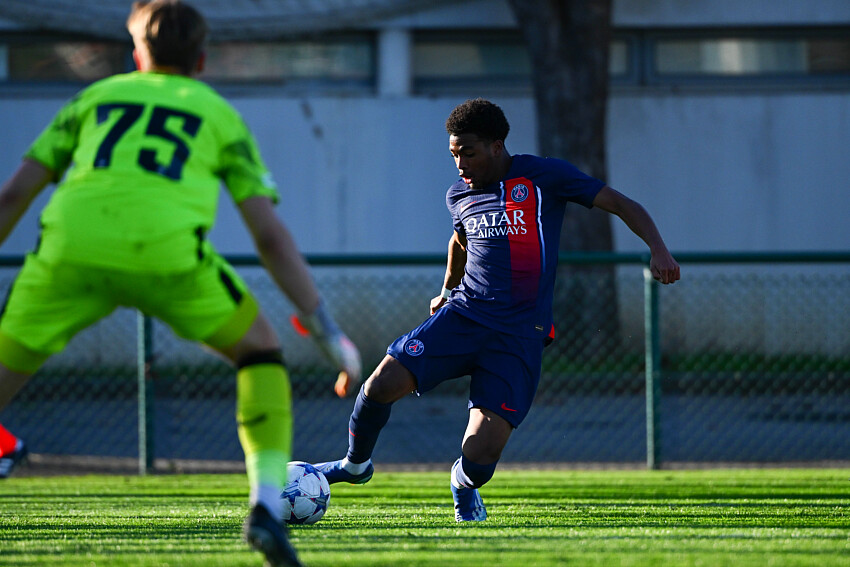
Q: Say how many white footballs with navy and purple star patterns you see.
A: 1